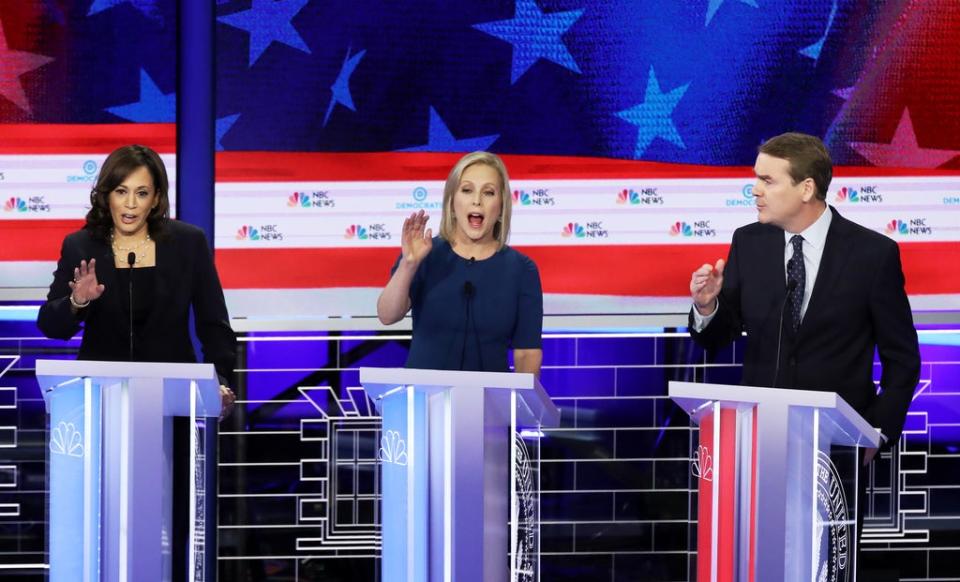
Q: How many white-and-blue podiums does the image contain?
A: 2